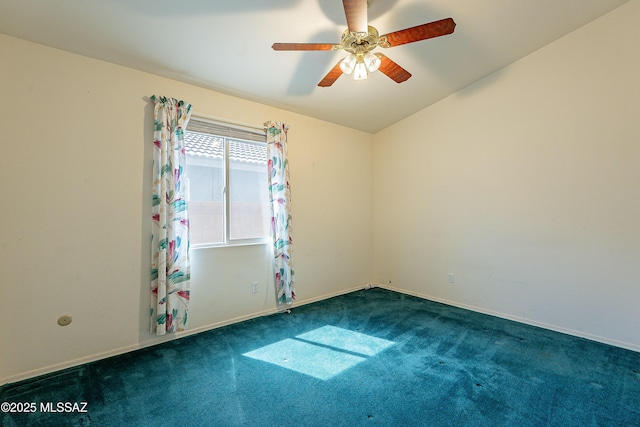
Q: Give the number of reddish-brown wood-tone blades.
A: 5